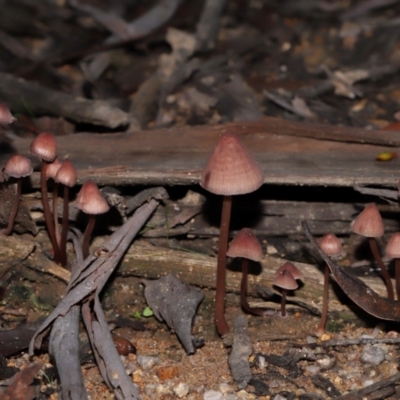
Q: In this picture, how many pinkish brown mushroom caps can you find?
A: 13